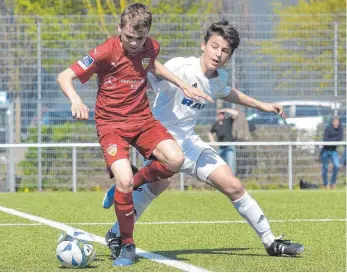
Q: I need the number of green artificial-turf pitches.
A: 1